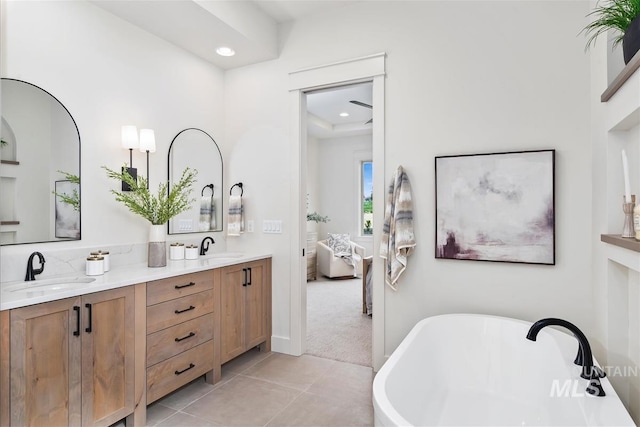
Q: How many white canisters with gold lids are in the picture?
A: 4